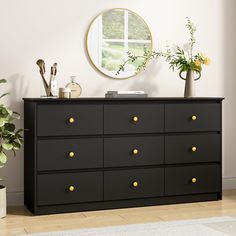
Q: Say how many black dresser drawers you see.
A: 9